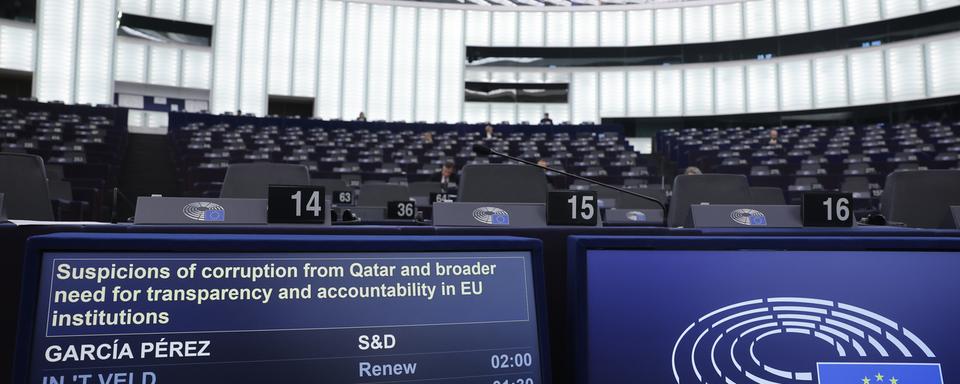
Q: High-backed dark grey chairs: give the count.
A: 5